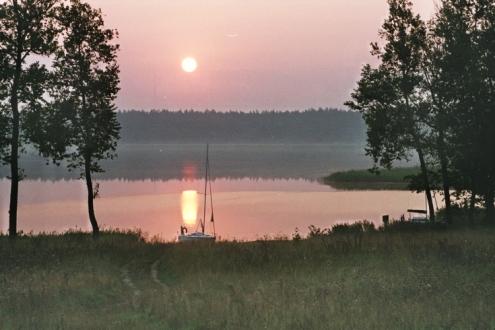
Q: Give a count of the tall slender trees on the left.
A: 2